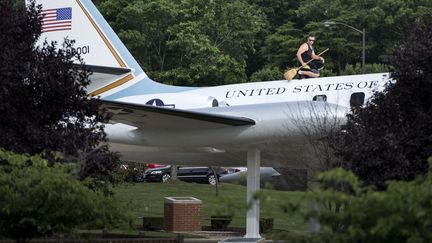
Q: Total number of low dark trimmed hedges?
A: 3